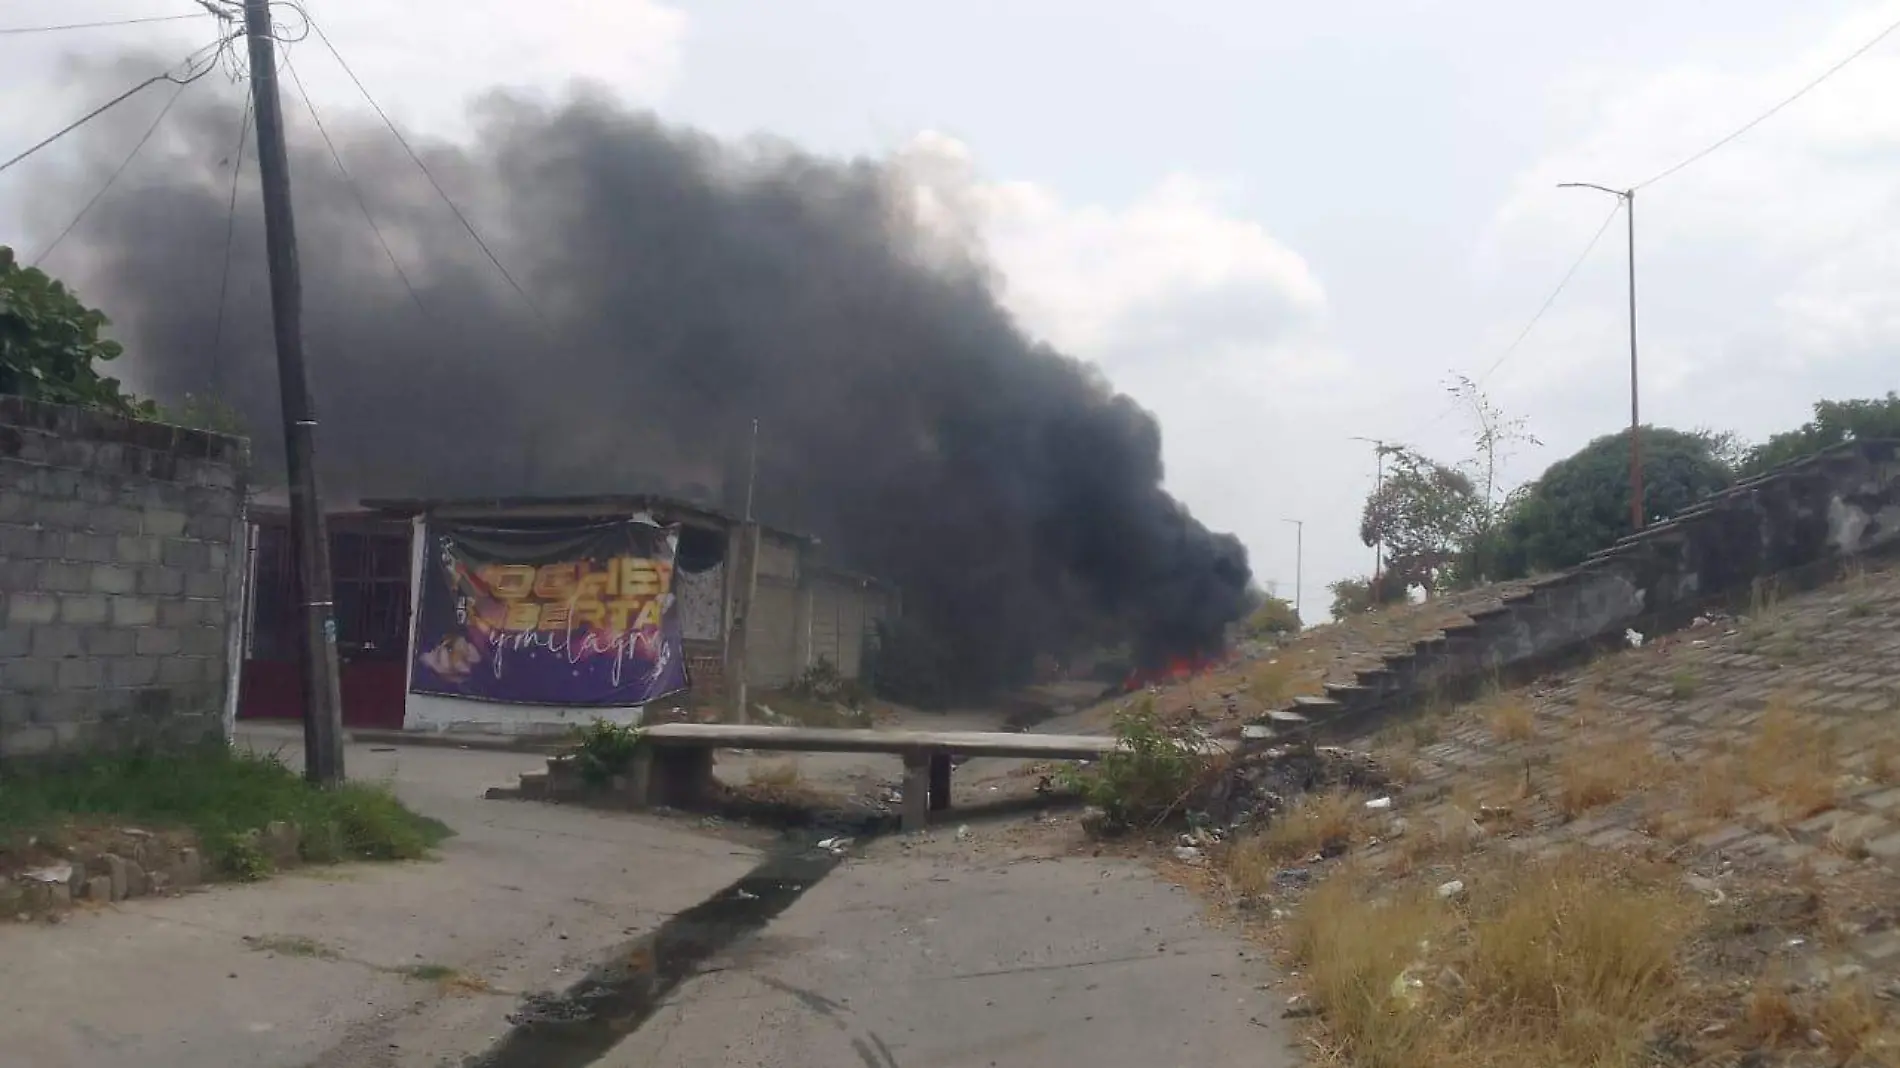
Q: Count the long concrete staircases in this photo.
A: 1